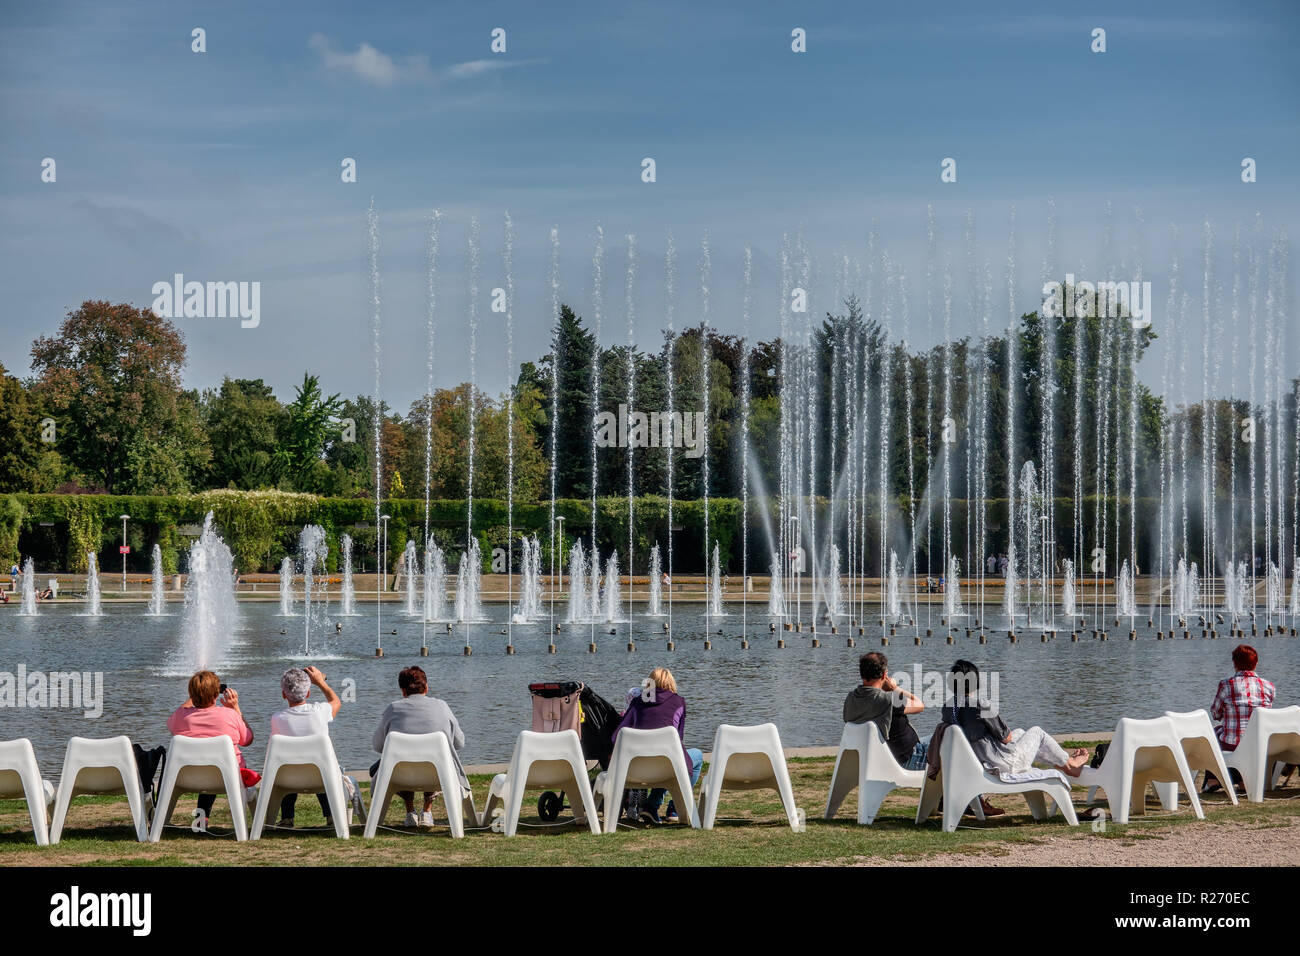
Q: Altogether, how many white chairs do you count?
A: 13